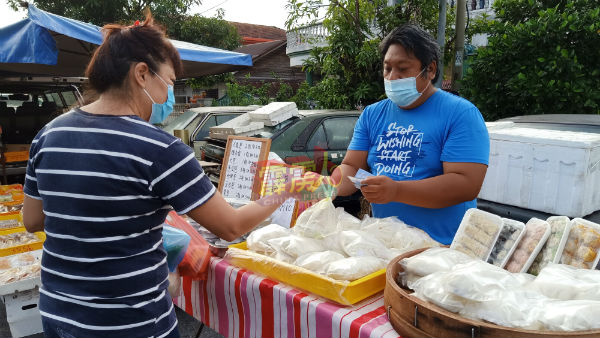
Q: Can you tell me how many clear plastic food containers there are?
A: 5